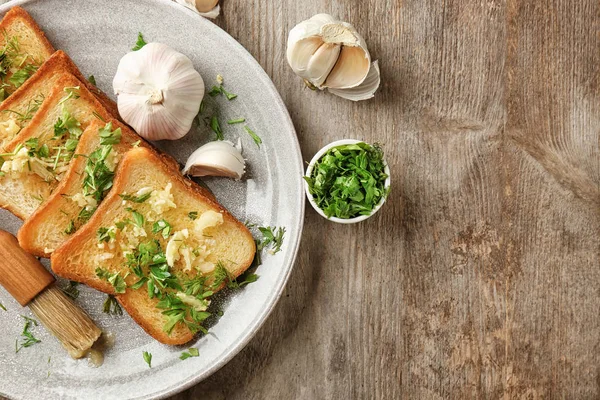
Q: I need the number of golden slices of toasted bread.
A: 5